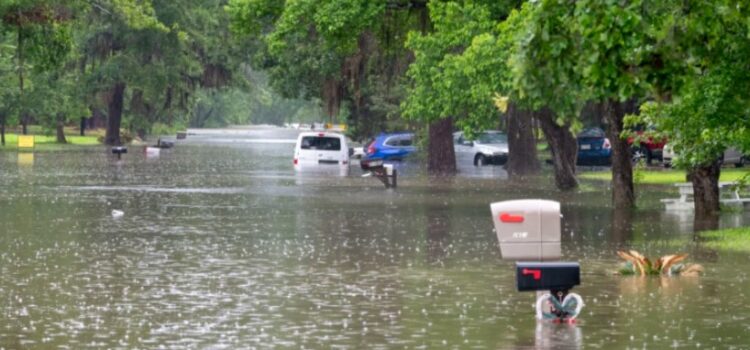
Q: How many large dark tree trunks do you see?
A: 6